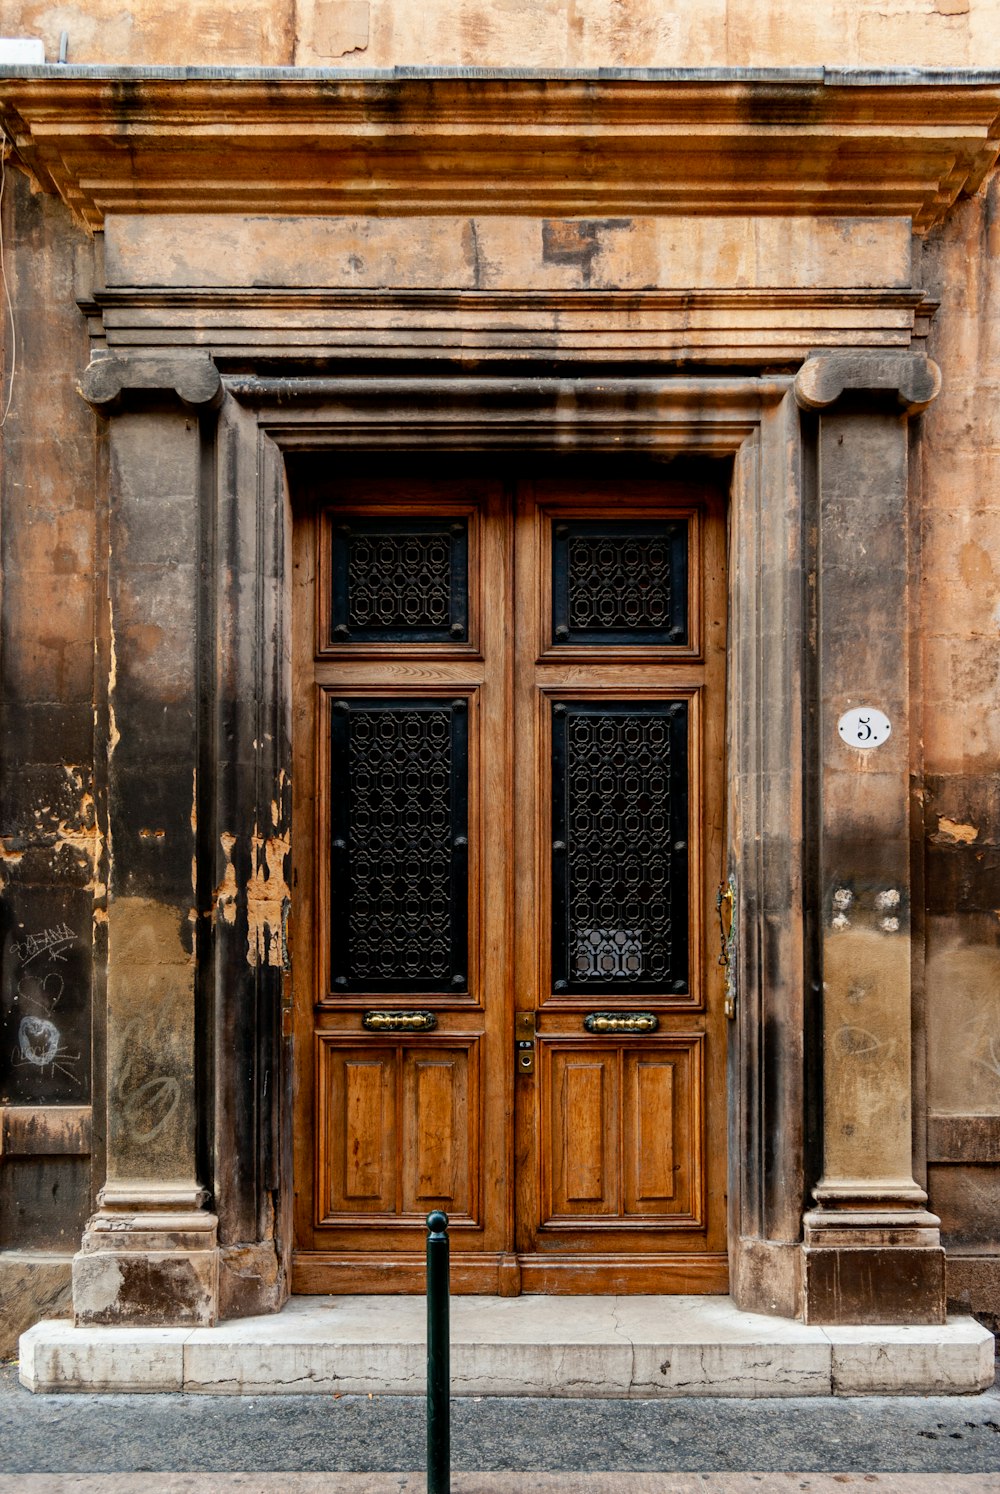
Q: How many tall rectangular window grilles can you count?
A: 2